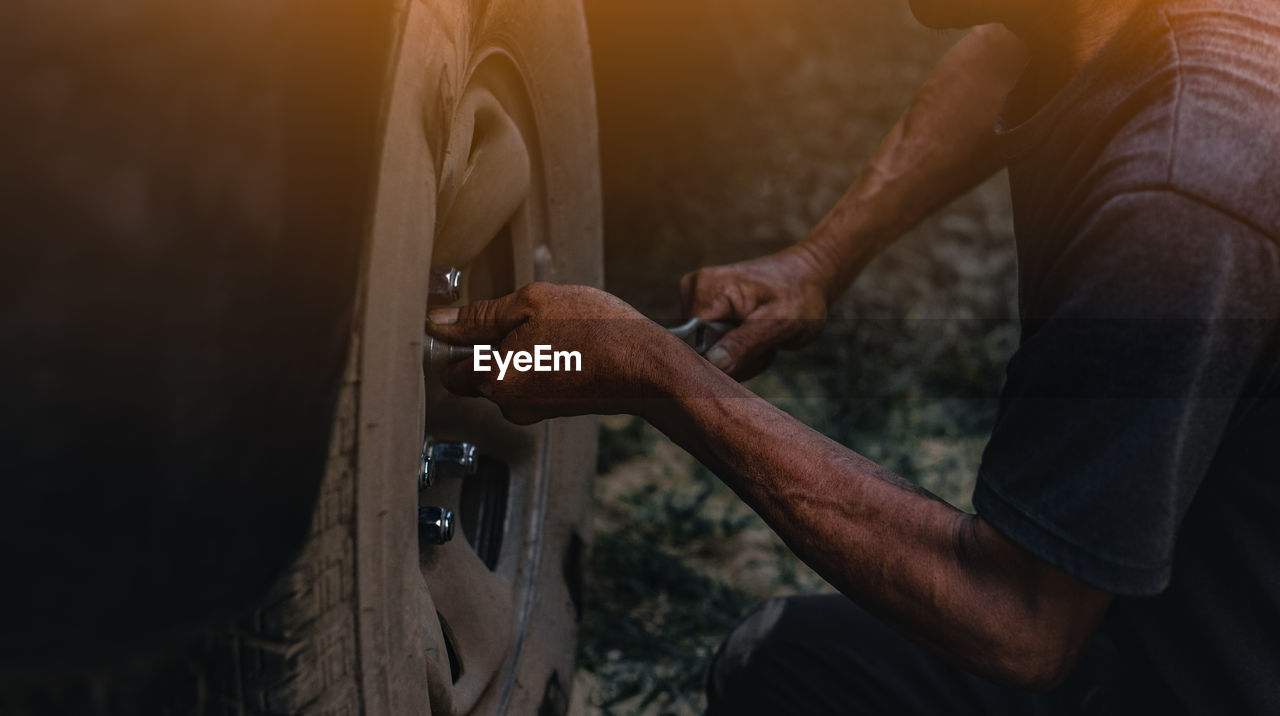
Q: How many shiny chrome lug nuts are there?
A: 4